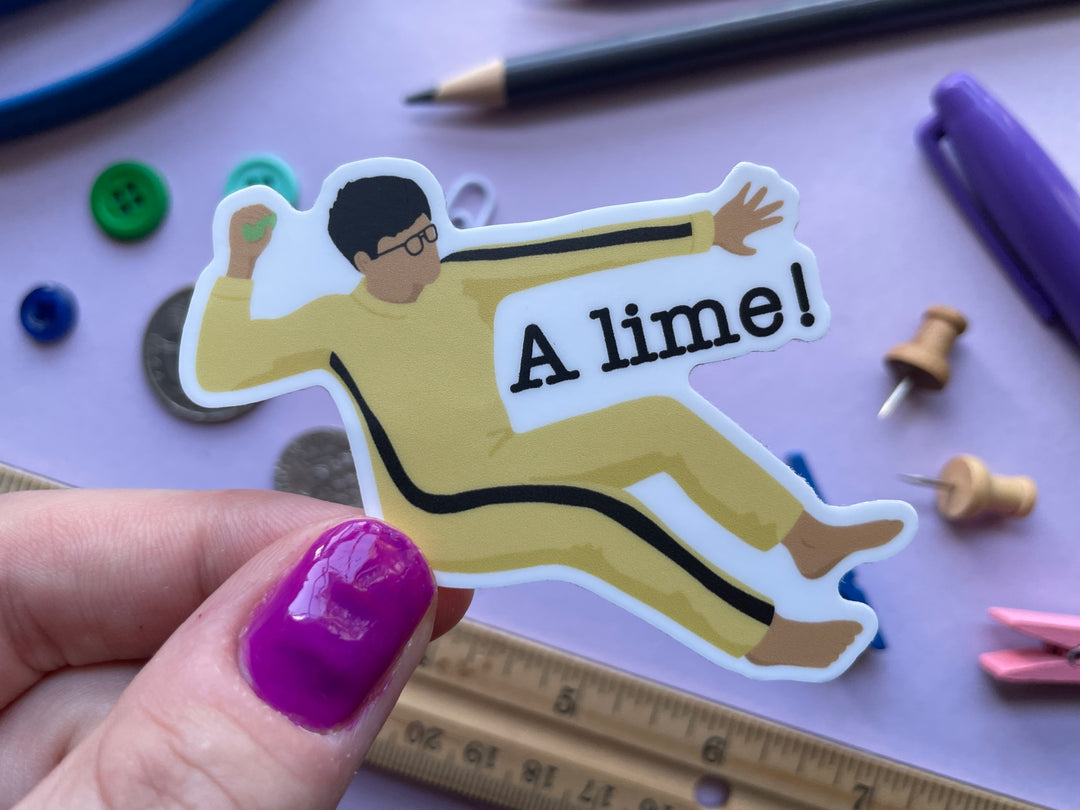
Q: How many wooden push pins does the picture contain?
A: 2